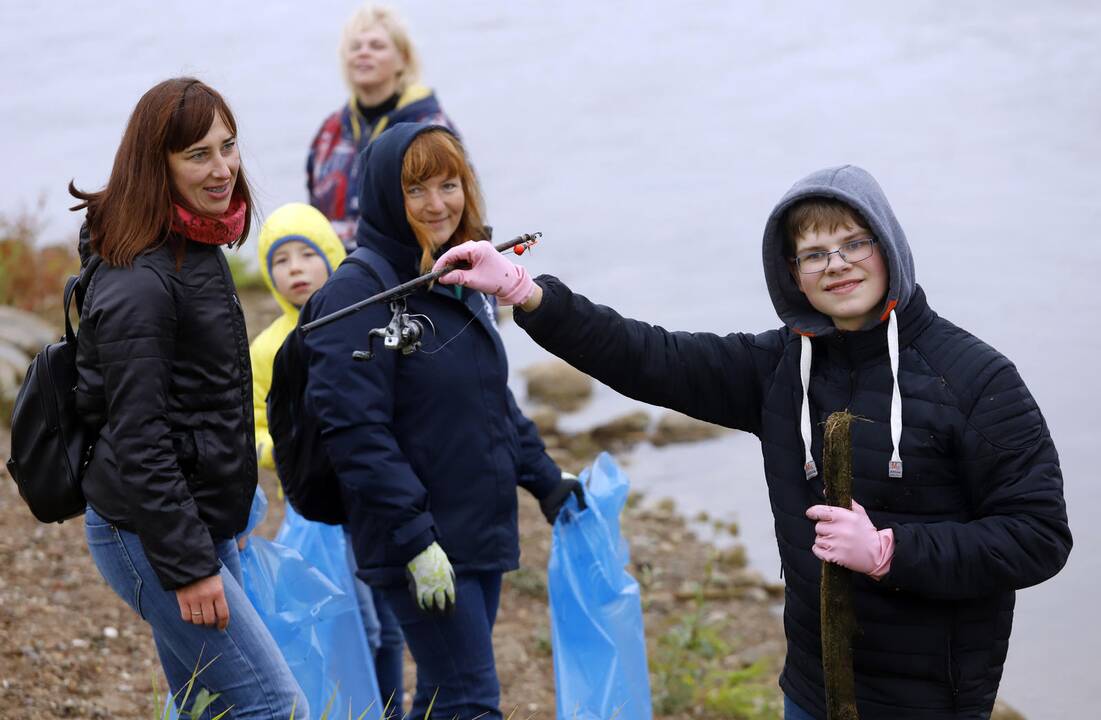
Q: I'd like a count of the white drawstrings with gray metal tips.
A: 2